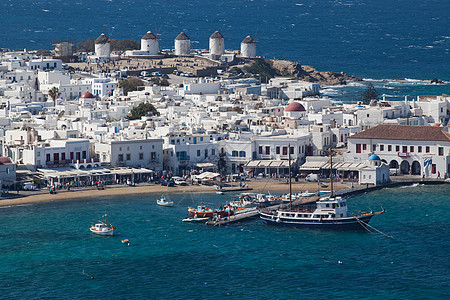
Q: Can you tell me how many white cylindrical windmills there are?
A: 5